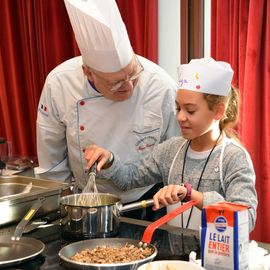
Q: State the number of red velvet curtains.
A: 2